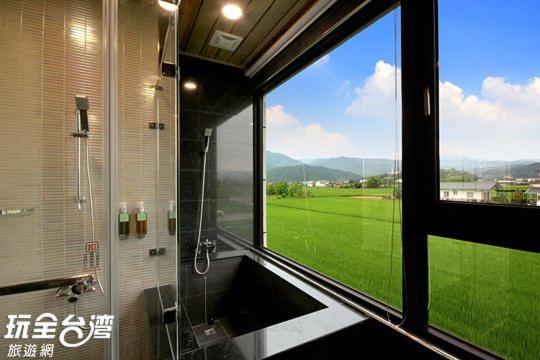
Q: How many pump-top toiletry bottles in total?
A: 3